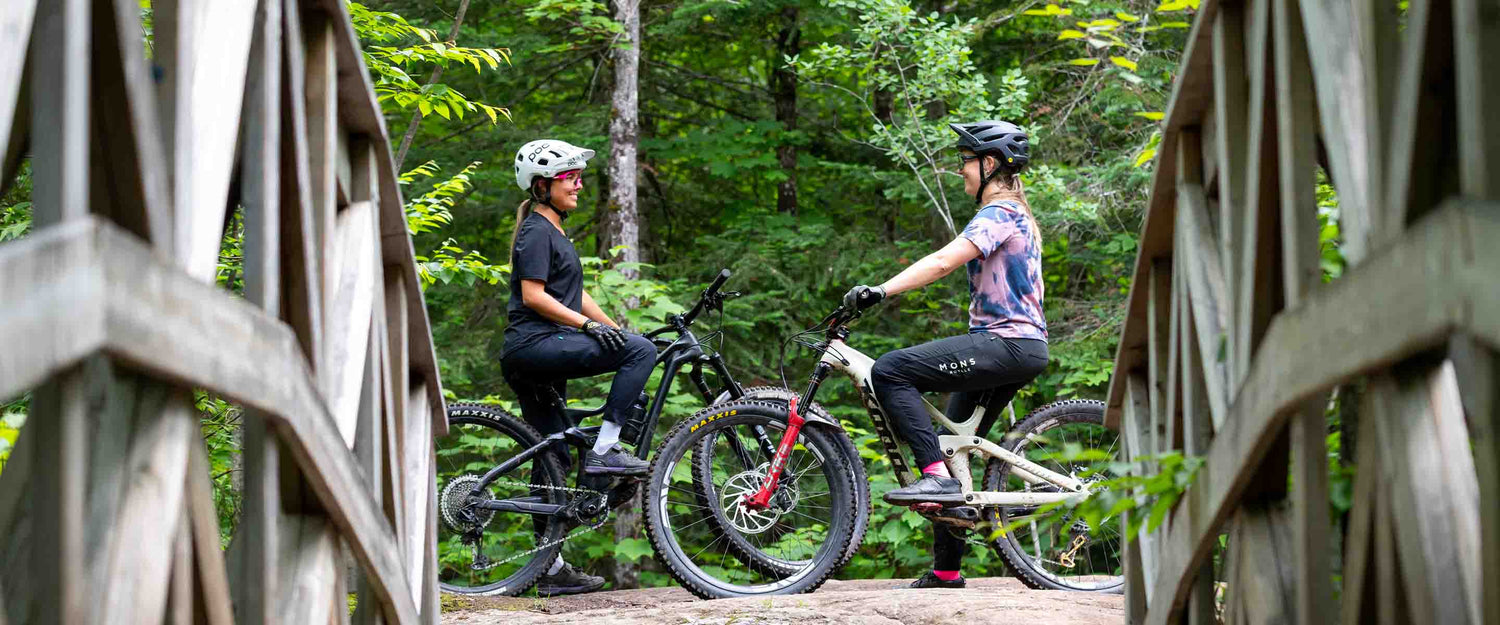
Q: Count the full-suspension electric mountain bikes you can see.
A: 0